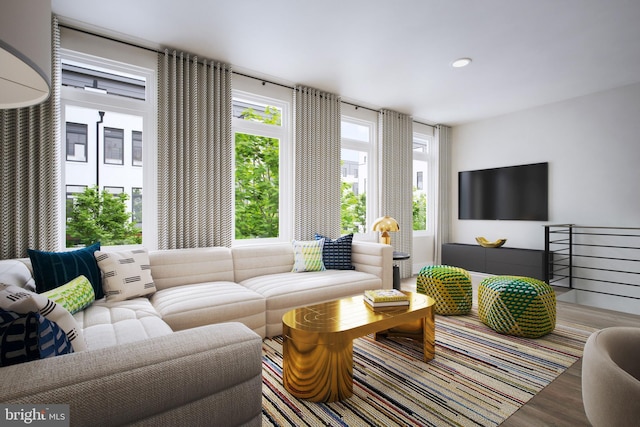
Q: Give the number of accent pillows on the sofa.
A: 7